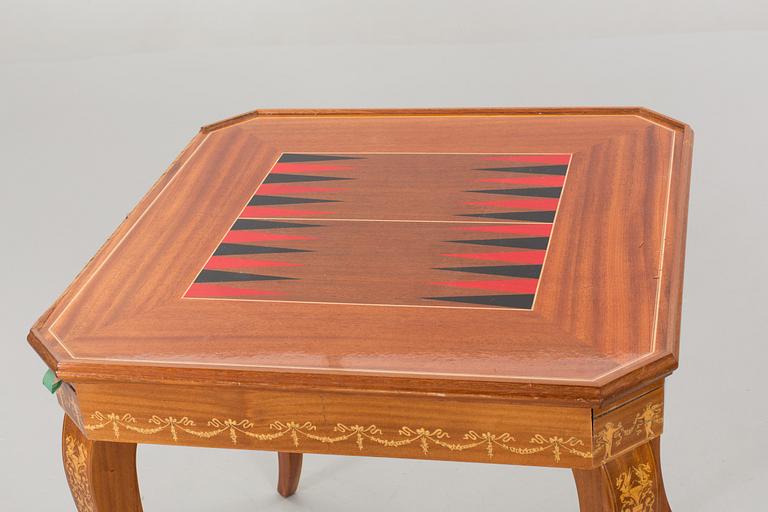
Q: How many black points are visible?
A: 12